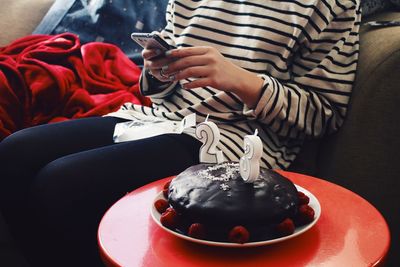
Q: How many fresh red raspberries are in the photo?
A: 8